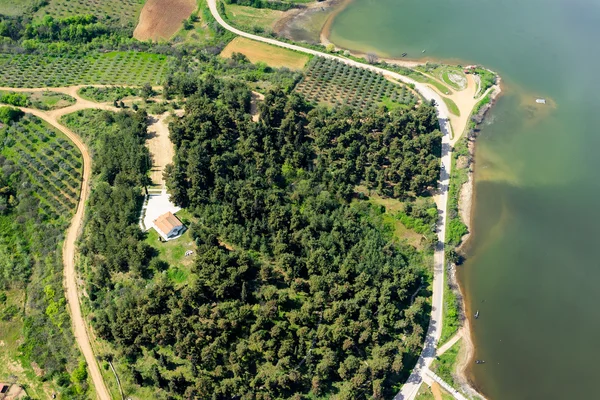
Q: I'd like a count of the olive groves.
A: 4